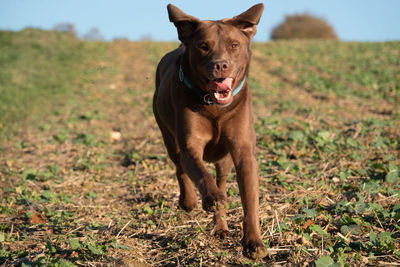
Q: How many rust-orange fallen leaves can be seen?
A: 2